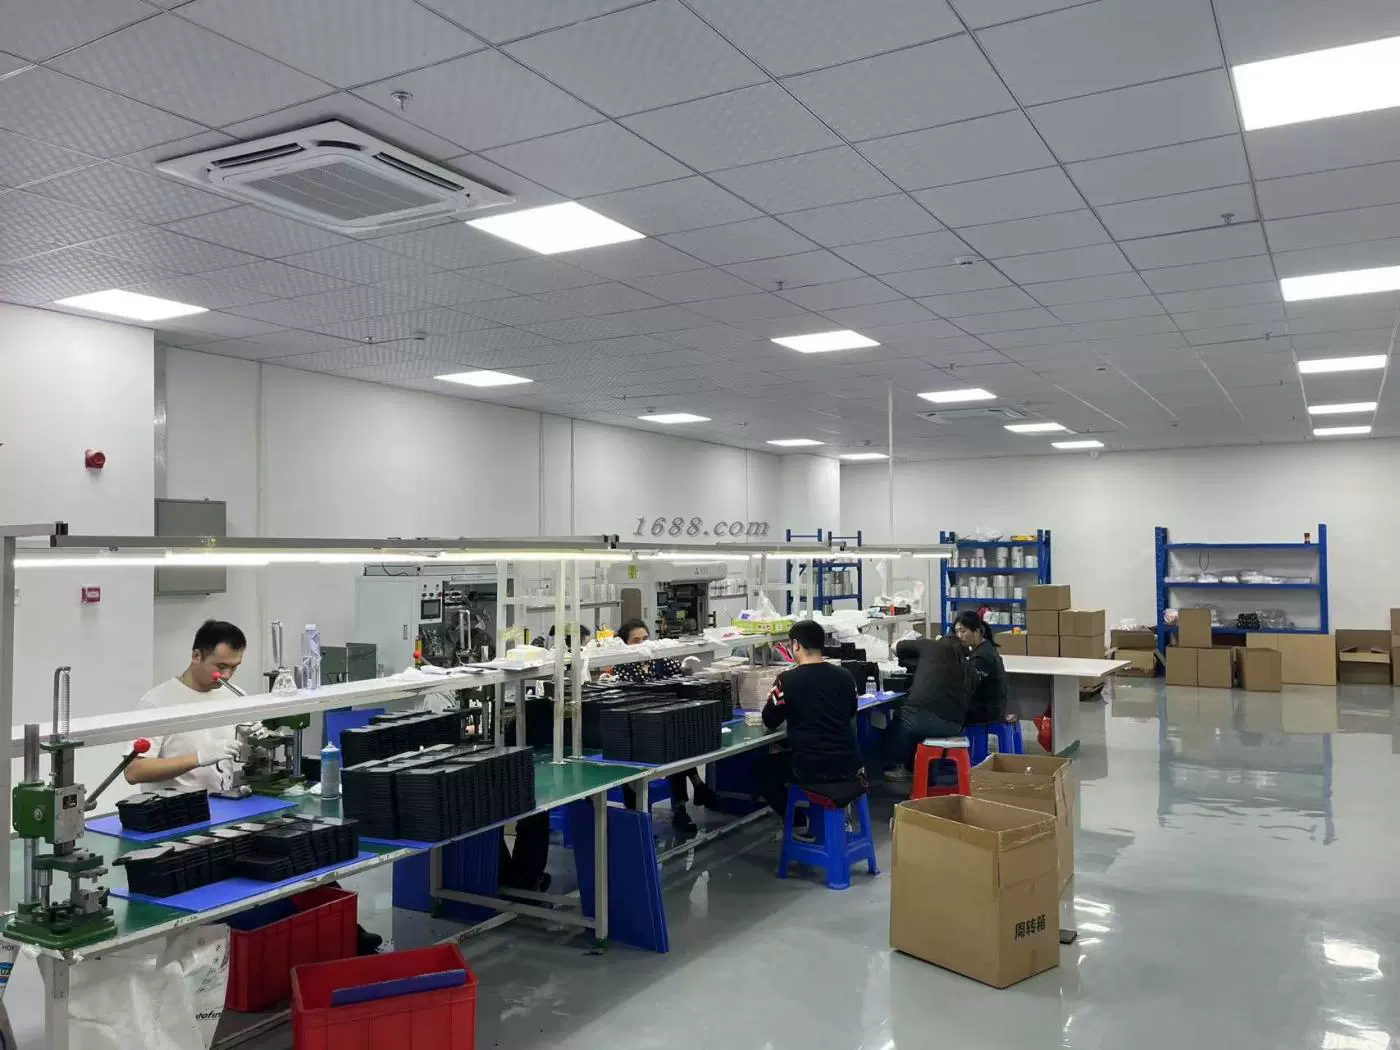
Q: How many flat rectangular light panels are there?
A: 15